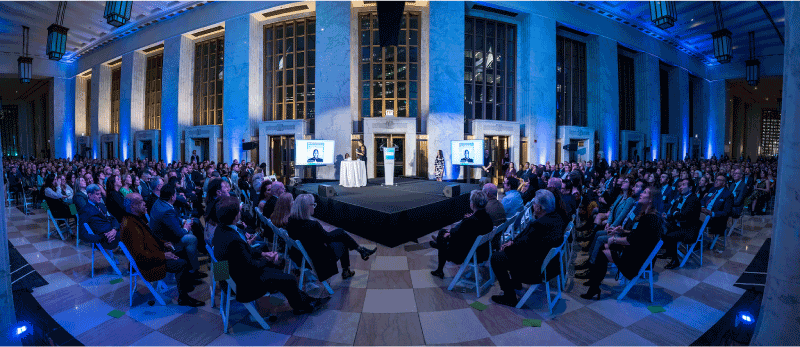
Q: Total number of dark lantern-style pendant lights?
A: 6